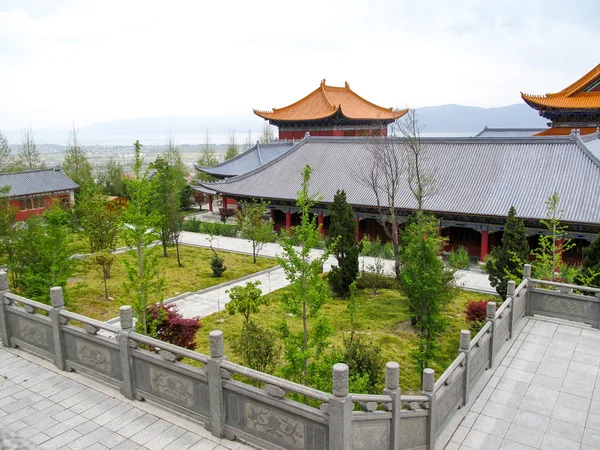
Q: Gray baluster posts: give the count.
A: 11